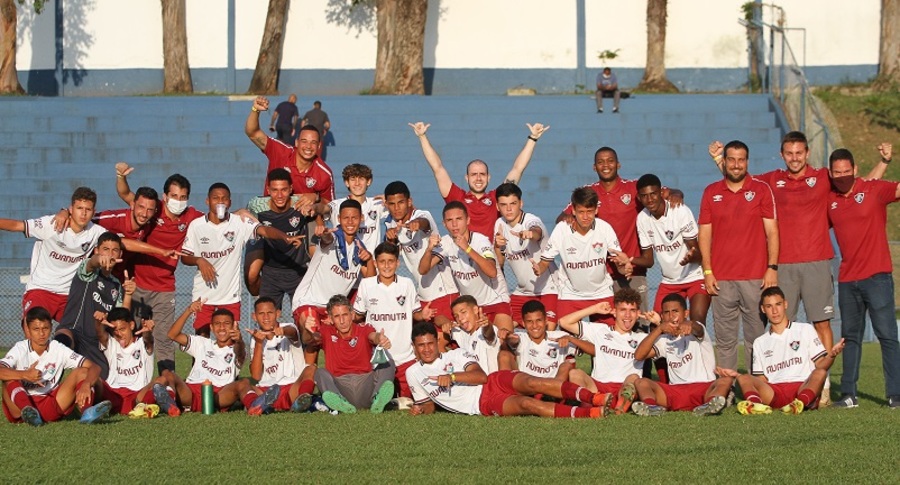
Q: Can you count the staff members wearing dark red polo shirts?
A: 9